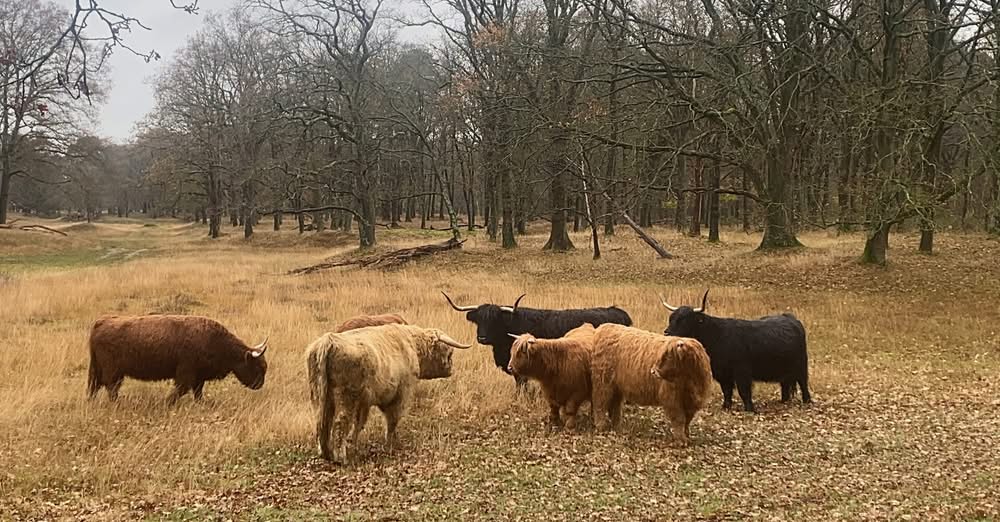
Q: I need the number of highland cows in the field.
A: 7